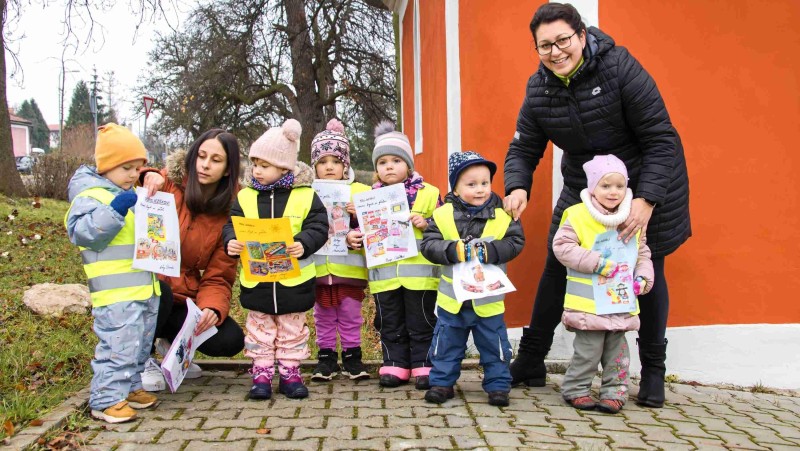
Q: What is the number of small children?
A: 6